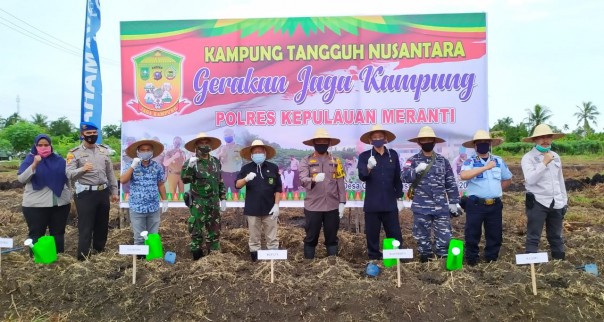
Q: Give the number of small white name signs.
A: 5